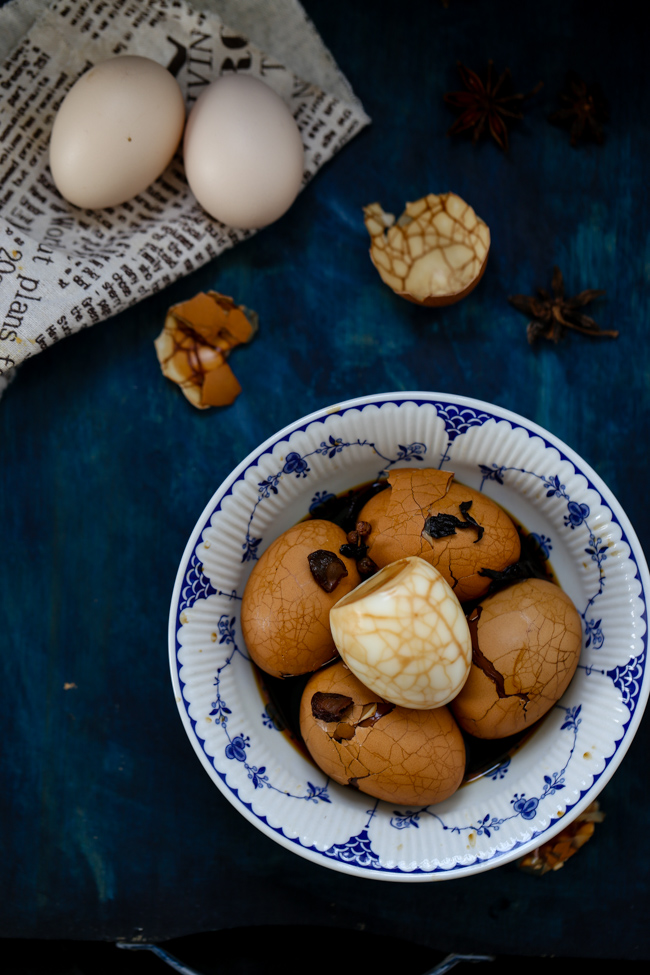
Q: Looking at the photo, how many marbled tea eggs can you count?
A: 5